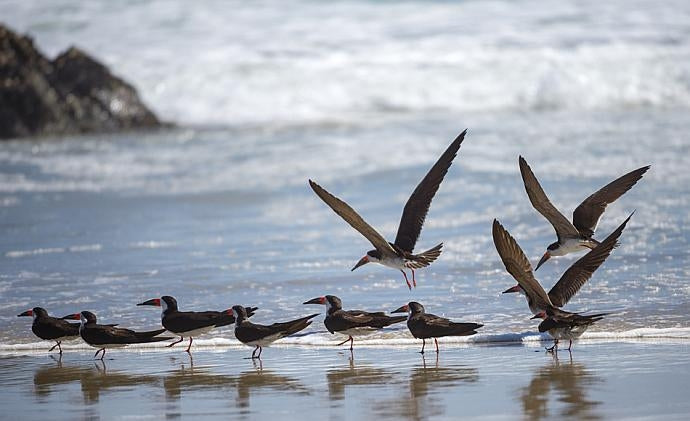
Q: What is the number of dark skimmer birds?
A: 10